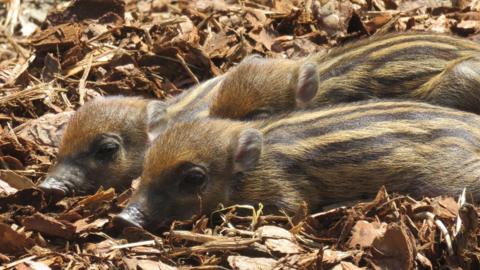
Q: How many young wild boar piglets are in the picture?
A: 3